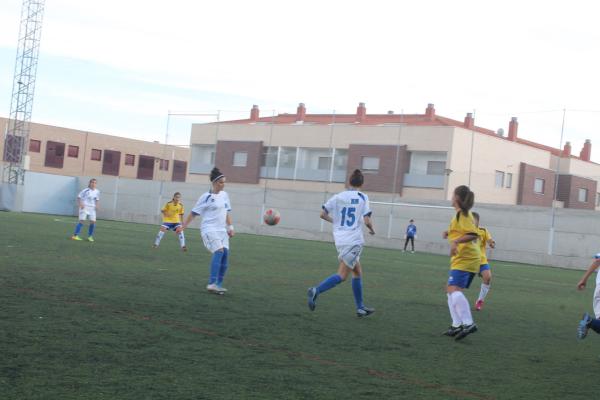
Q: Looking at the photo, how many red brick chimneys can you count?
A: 8